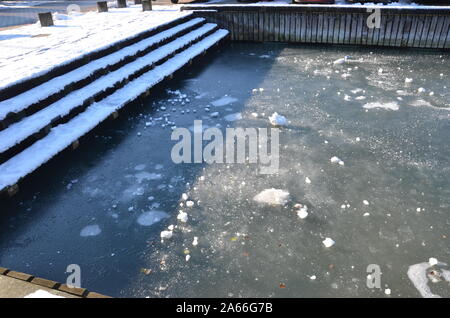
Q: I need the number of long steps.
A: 3